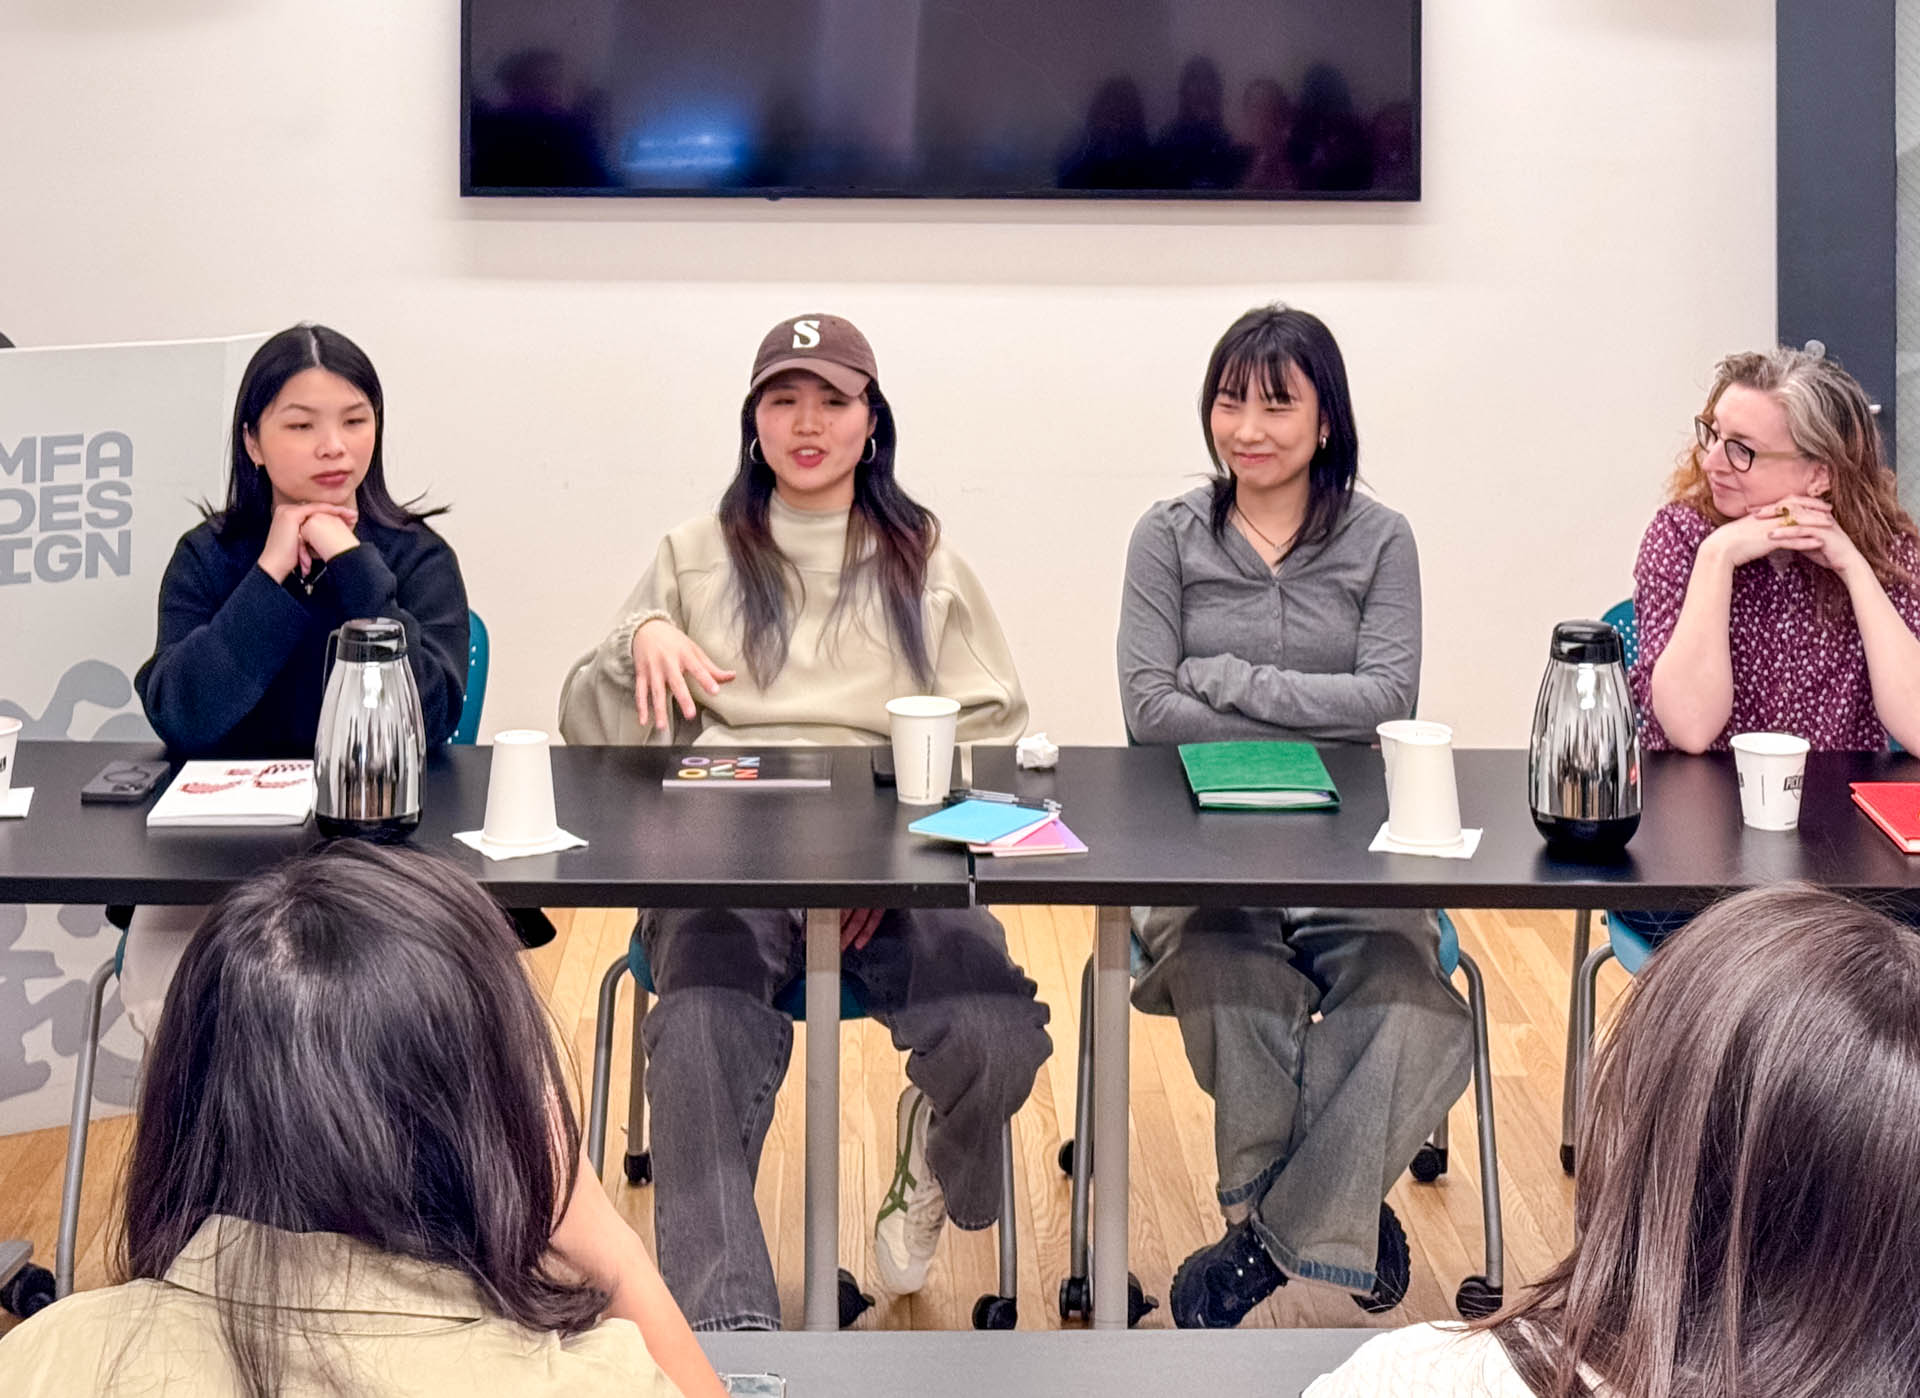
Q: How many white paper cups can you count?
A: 6